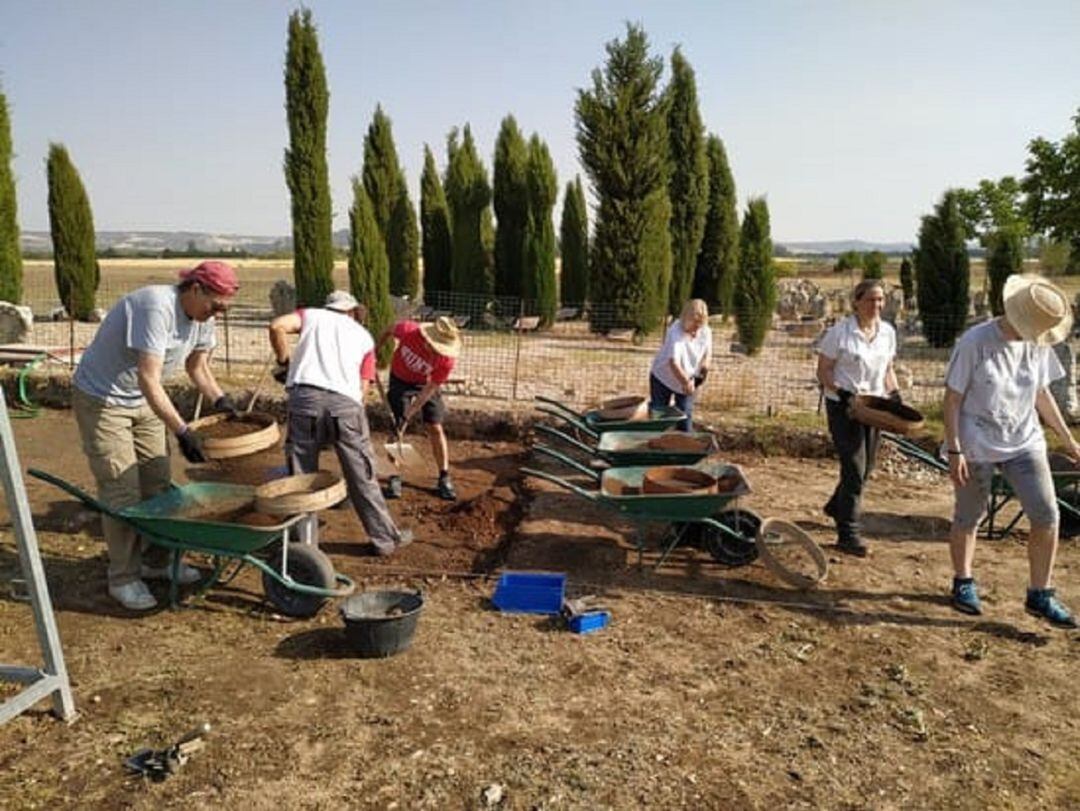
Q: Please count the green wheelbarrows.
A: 5